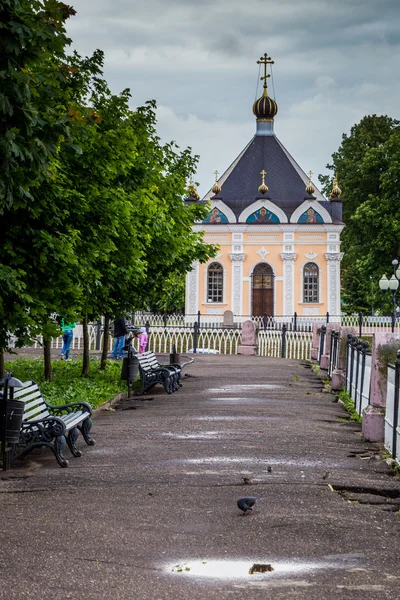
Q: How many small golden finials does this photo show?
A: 5